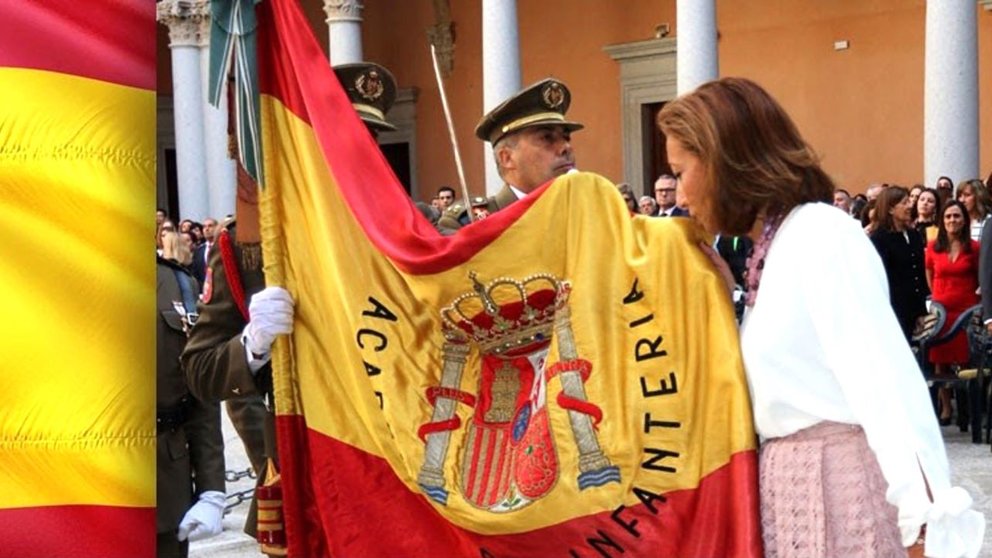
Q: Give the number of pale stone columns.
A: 6